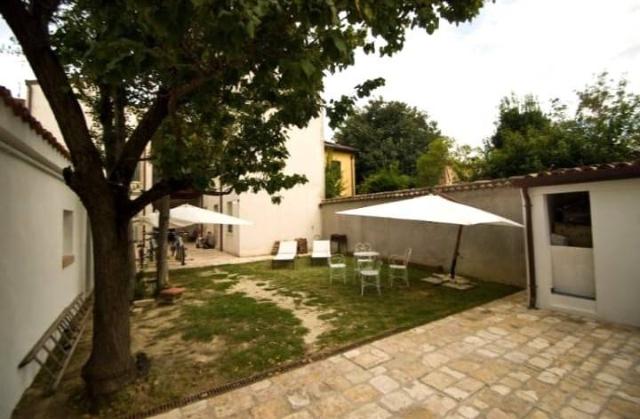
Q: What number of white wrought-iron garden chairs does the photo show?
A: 4